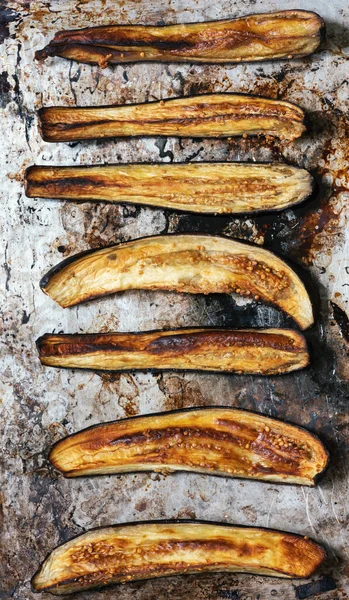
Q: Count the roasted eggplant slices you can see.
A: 7